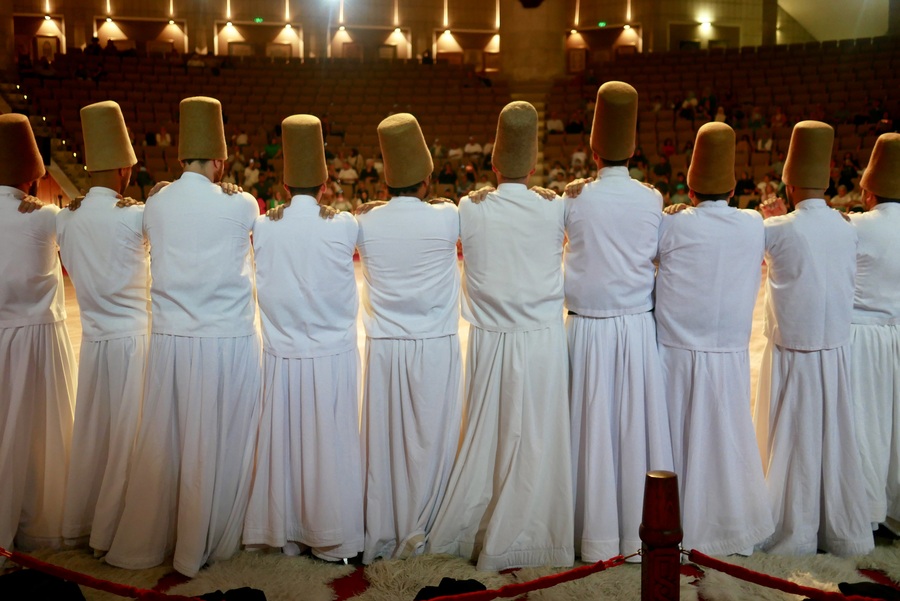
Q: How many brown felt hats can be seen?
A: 10